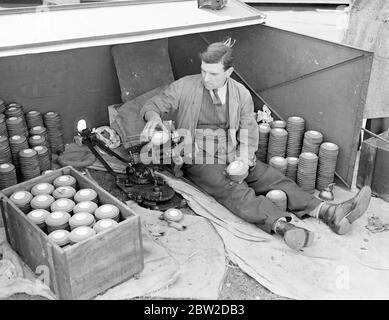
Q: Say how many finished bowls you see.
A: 15